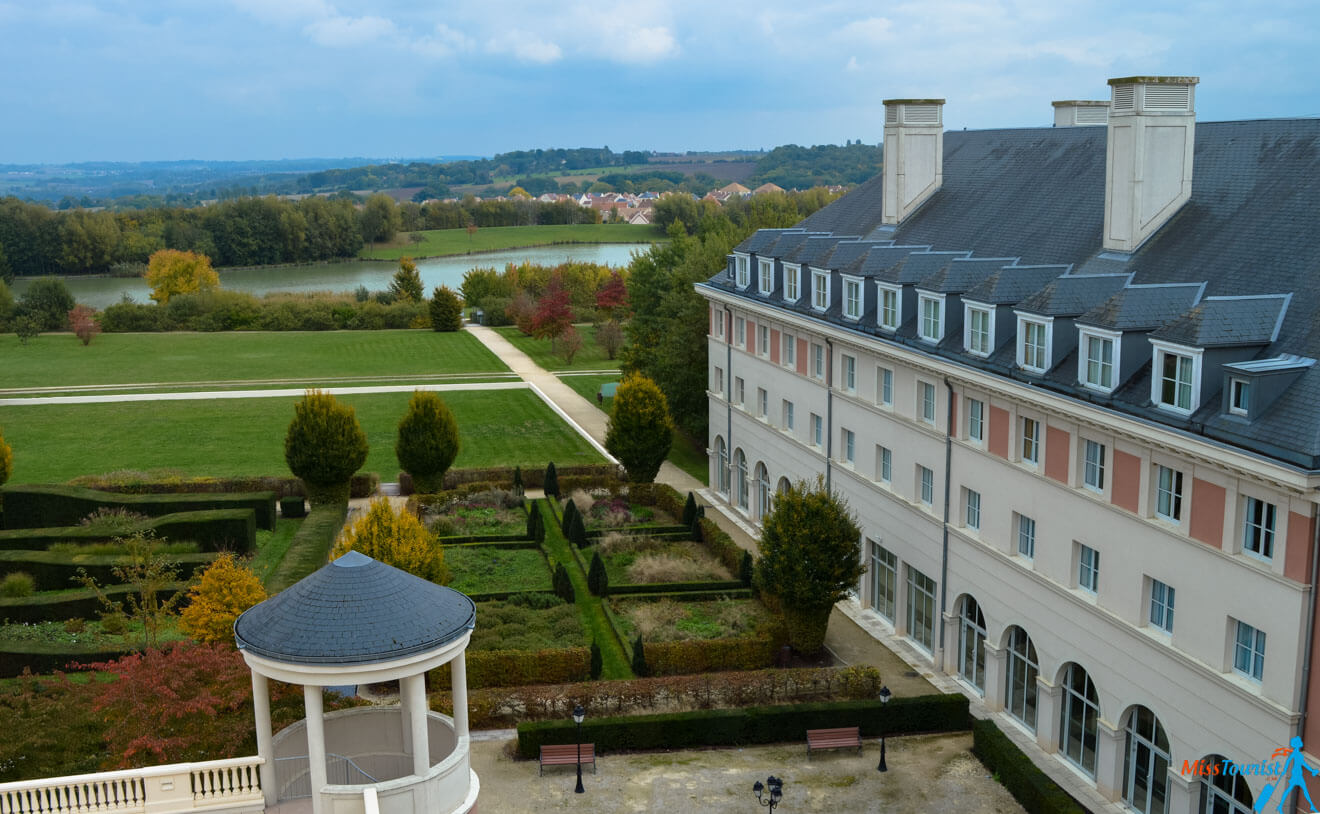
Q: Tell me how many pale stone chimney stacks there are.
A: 3